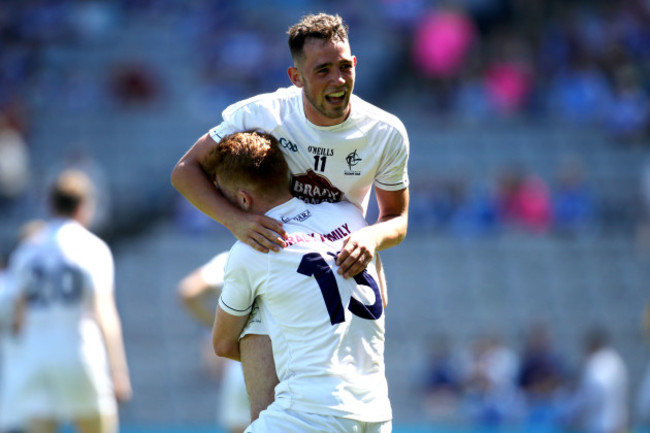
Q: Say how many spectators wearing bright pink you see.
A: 3